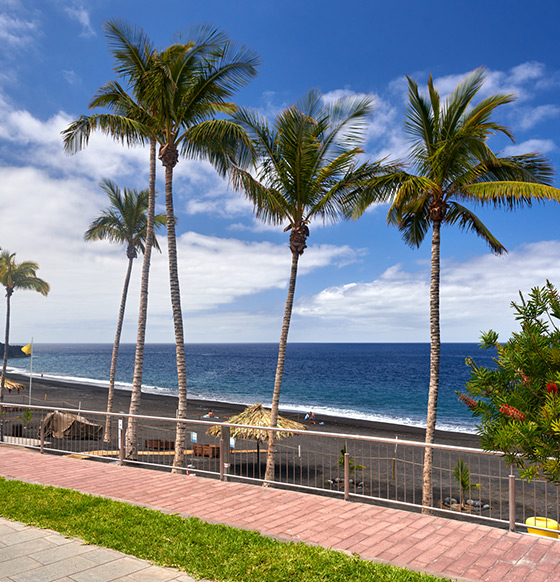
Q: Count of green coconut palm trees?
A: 6